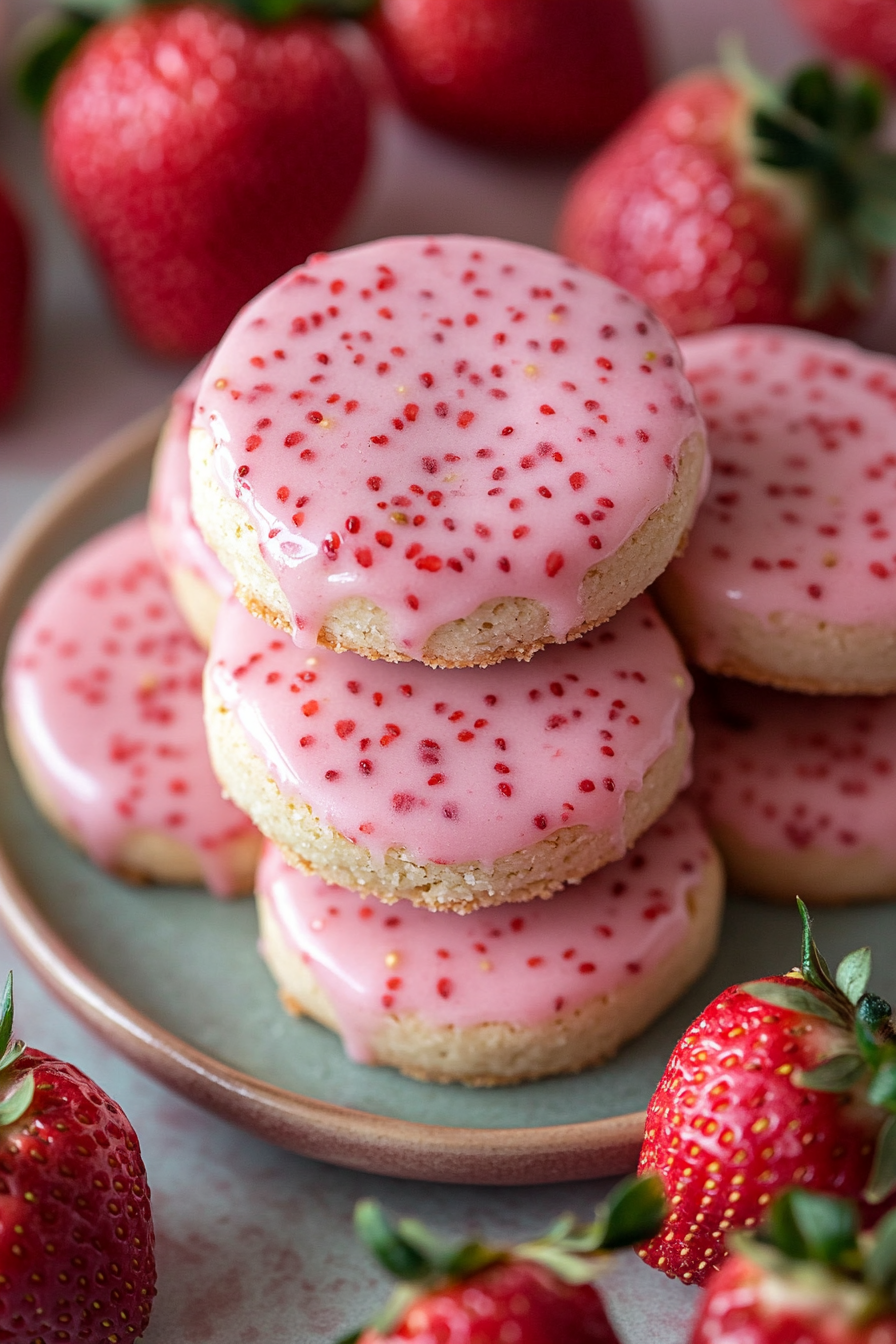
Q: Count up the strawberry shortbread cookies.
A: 7